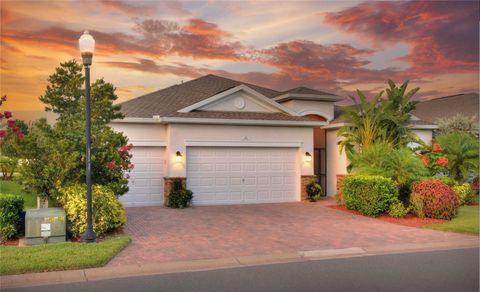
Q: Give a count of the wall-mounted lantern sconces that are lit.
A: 2